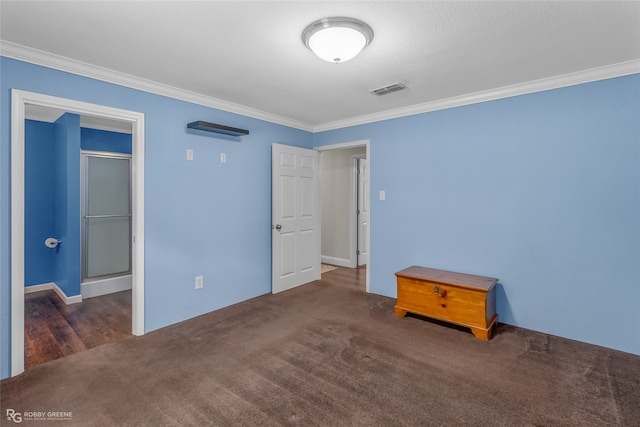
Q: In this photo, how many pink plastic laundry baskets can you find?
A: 0